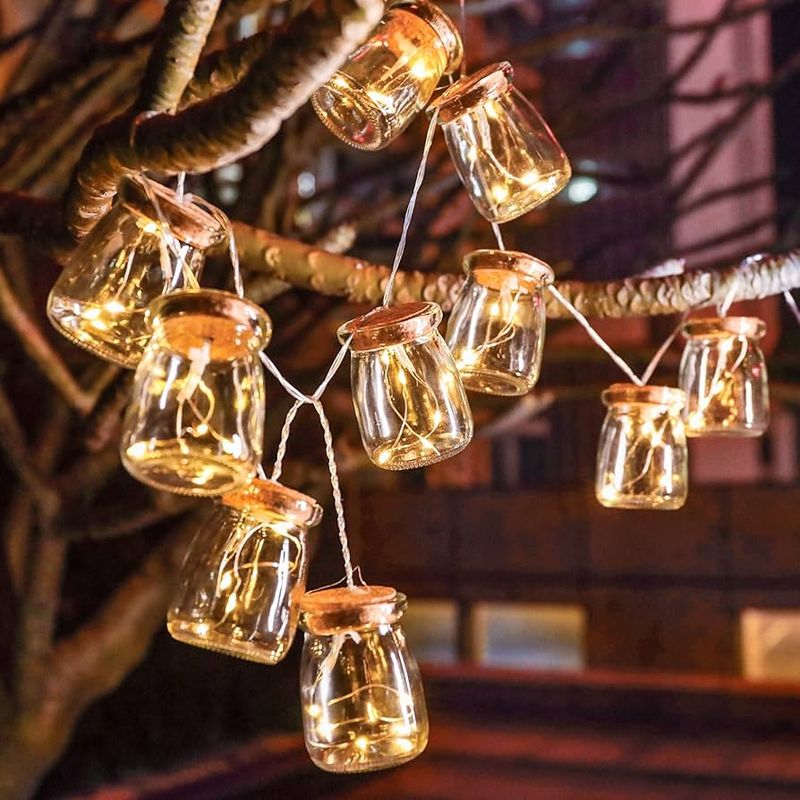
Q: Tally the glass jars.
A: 10